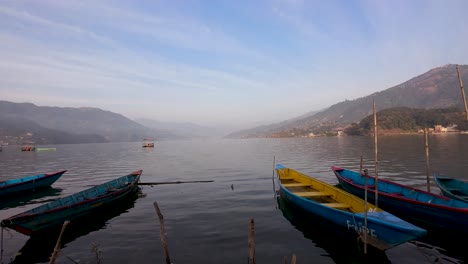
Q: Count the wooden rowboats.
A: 5